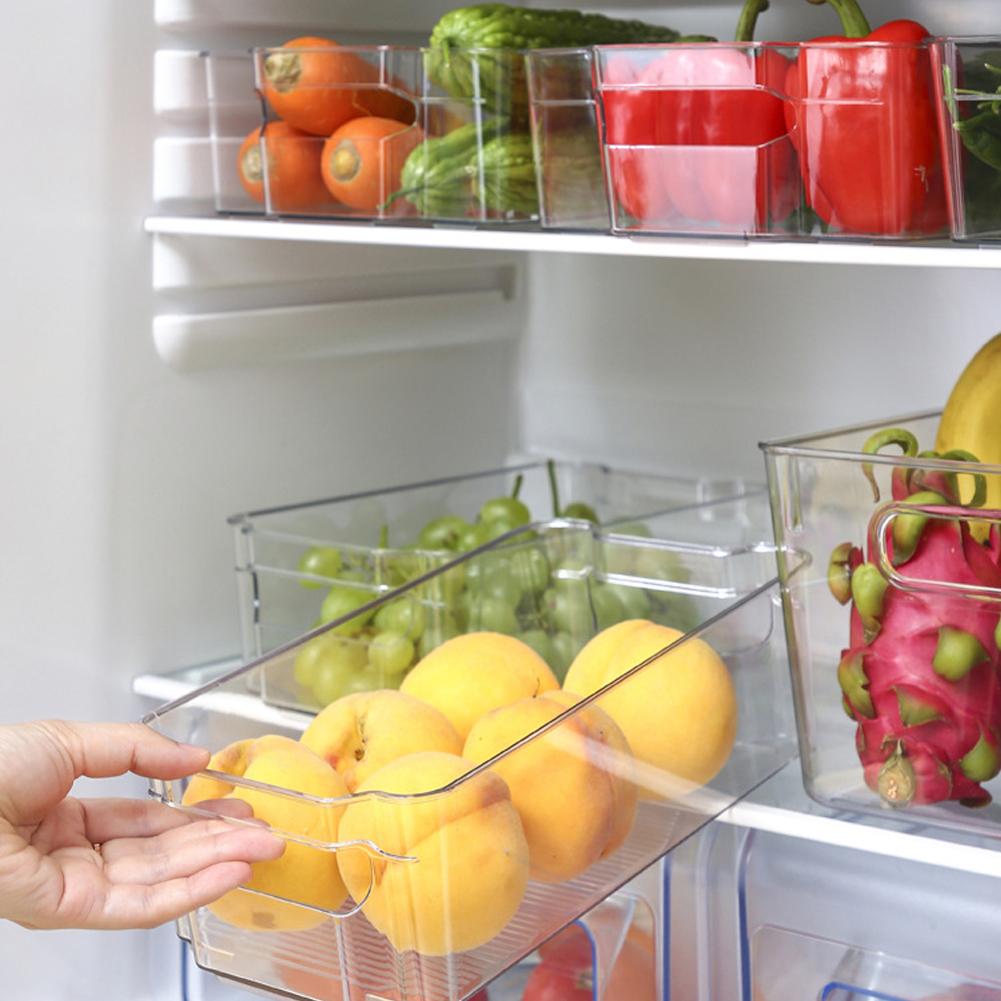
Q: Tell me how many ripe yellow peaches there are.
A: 6